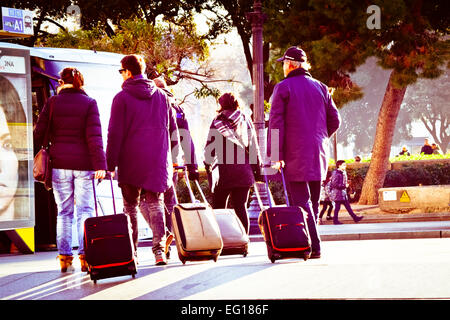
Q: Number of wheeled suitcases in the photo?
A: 4